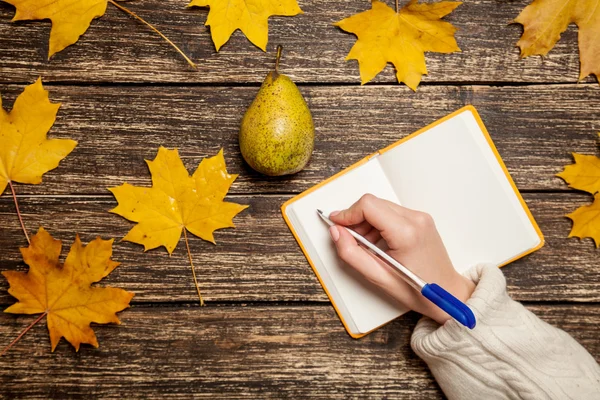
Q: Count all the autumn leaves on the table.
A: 8